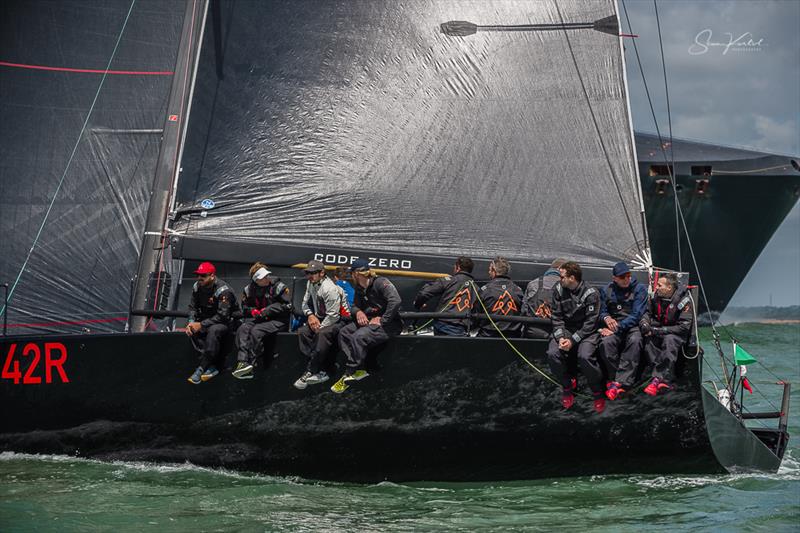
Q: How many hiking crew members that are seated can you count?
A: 7